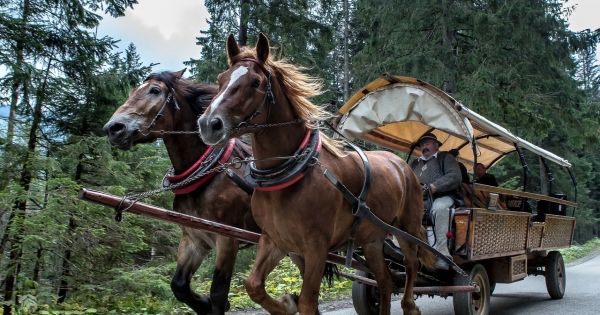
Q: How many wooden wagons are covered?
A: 1